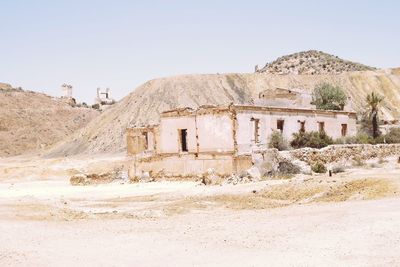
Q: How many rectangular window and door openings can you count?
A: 7